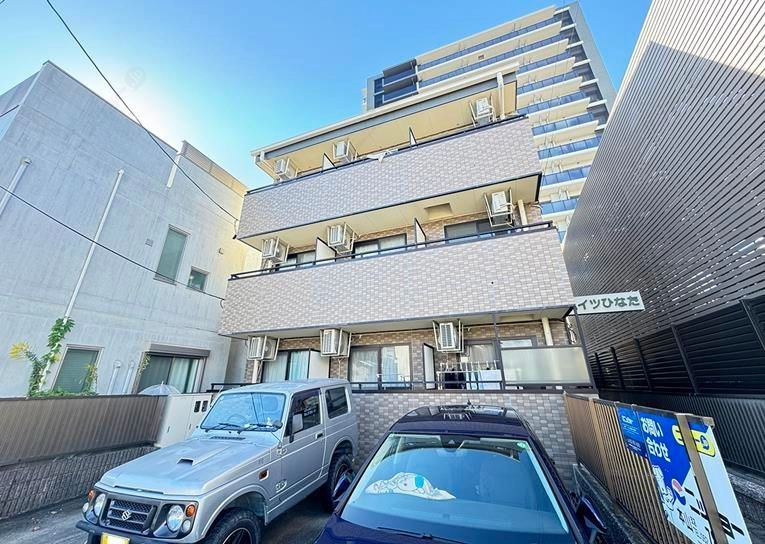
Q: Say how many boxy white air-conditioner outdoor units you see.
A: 9